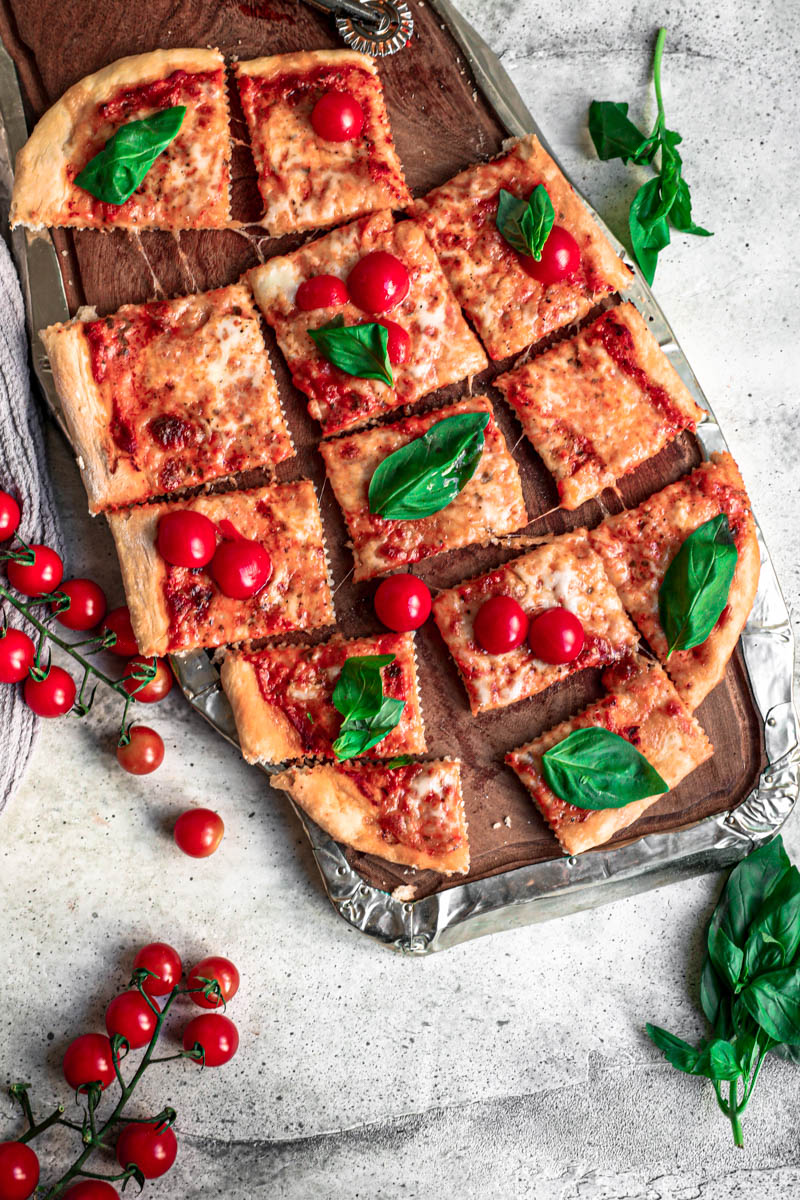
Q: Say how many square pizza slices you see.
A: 10